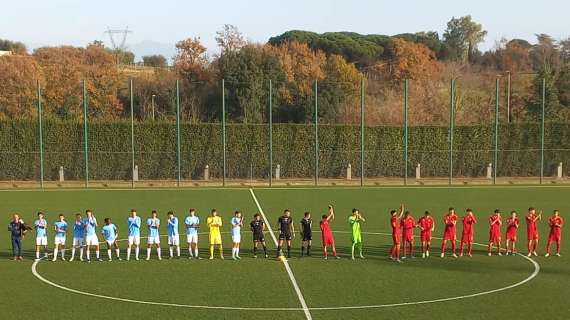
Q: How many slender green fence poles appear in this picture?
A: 12